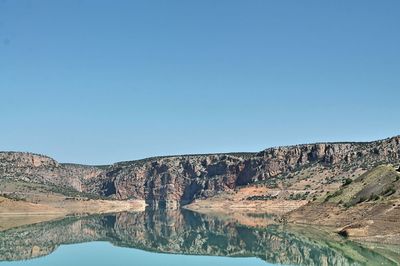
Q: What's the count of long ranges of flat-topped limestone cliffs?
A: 1